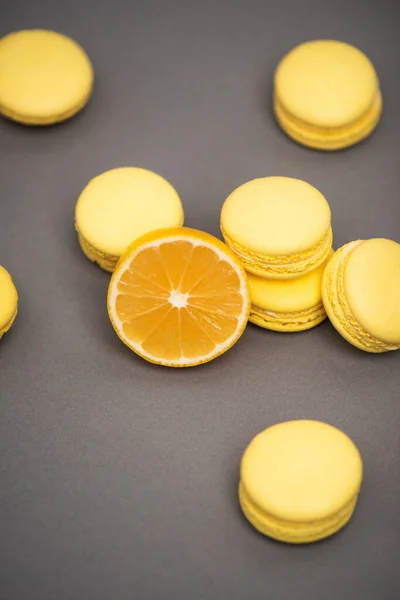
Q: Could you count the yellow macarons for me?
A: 8